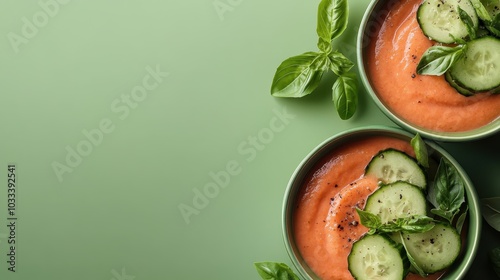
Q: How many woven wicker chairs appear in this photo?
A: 0